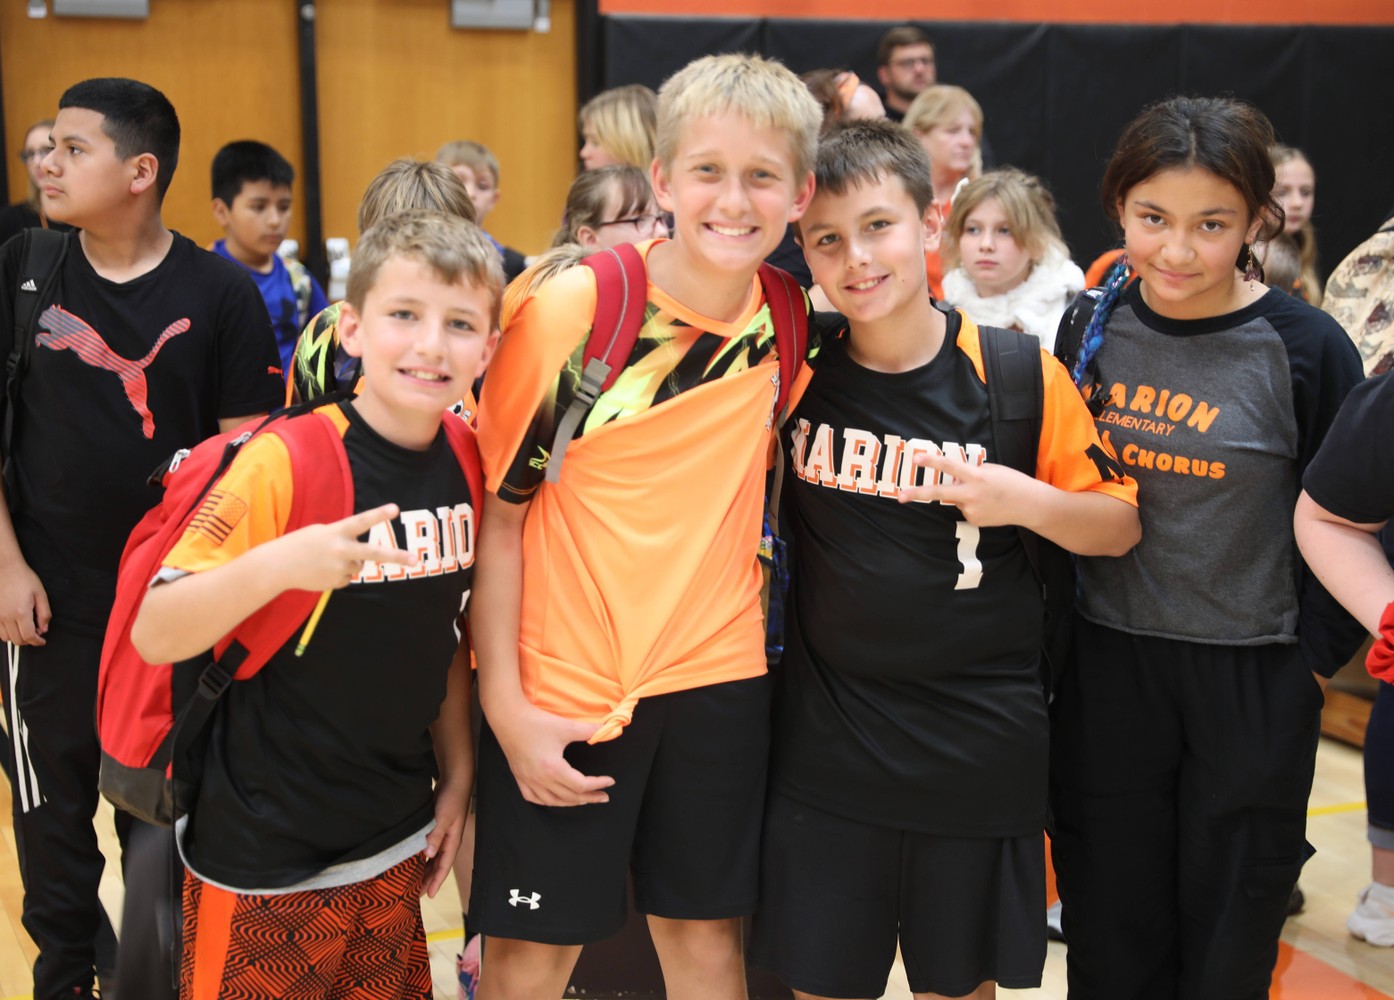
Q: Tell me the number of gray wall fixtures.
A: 2